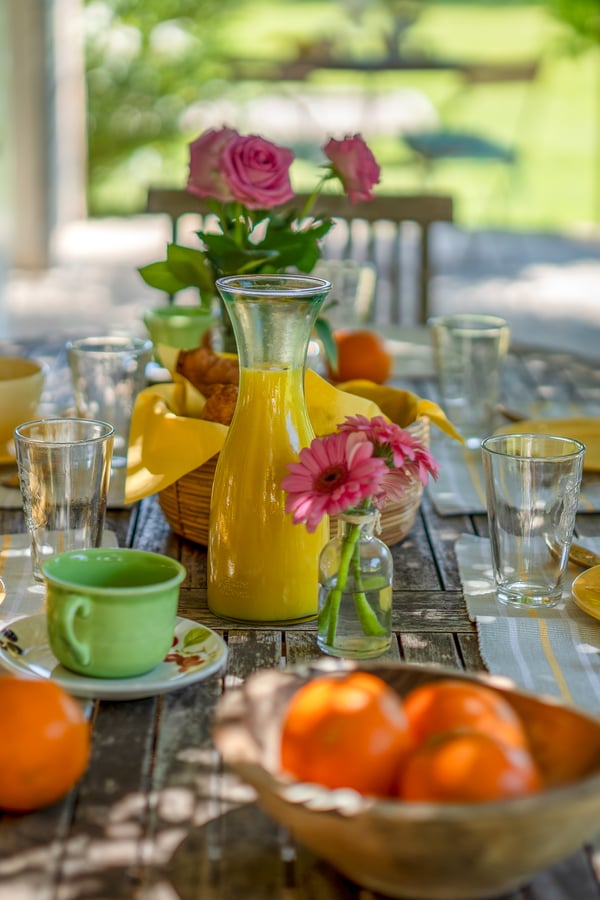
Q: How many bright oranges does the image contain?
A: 5